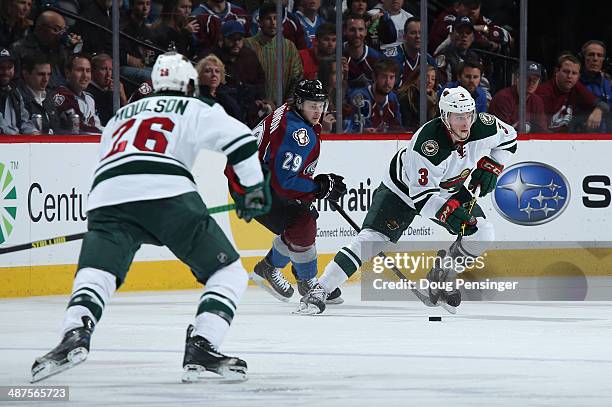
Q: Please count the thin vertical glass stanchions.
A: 5